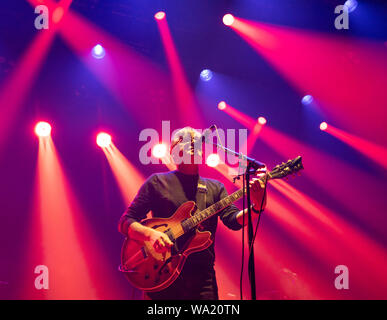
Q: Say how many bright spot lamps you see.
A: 13